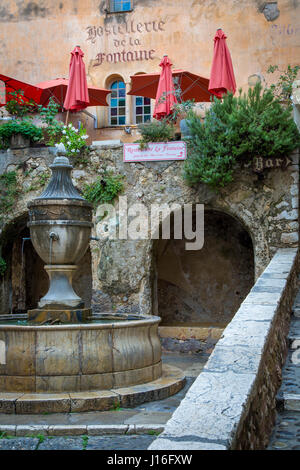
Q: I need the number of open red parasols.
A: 3